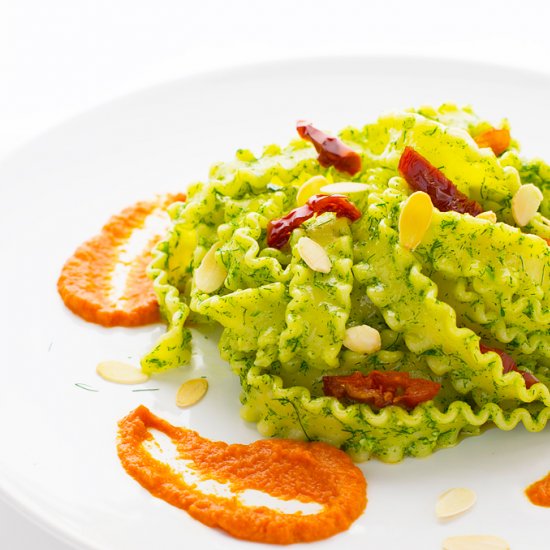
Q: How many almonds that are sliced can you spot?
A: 12